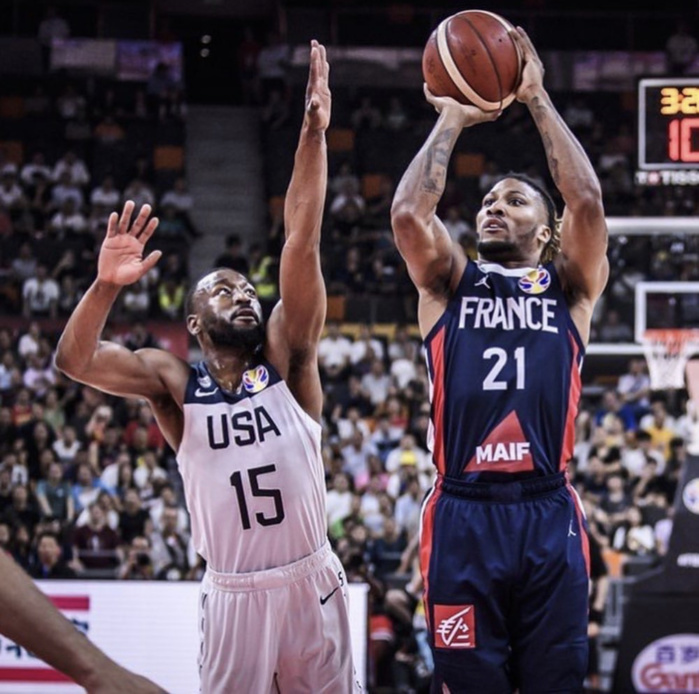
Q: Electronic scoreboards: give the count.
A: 1